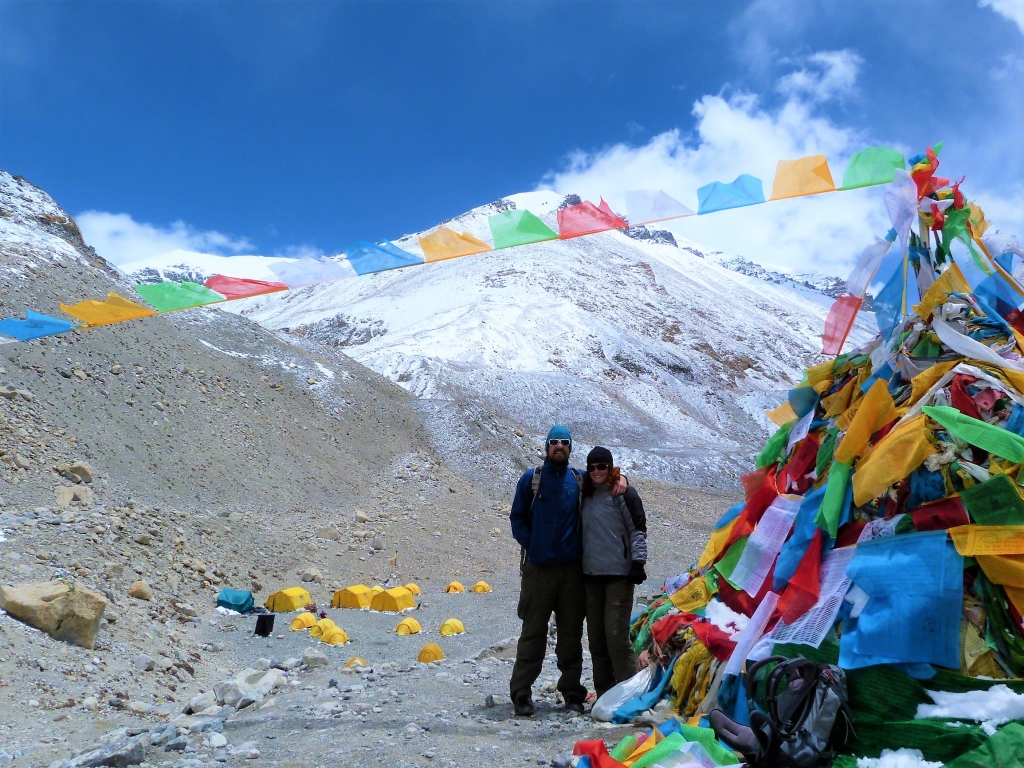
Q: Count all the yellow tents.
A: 14